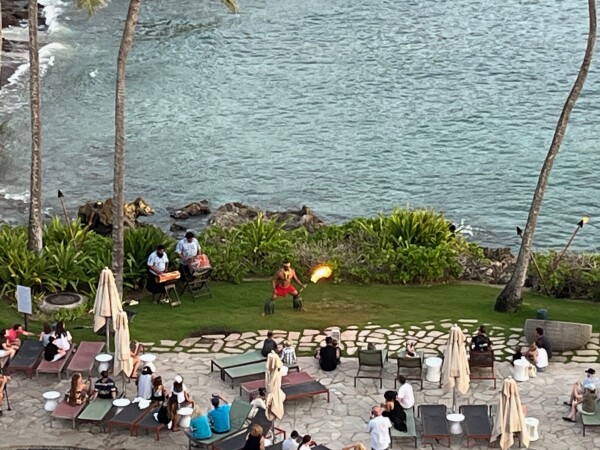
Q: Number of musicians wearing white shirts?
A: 2